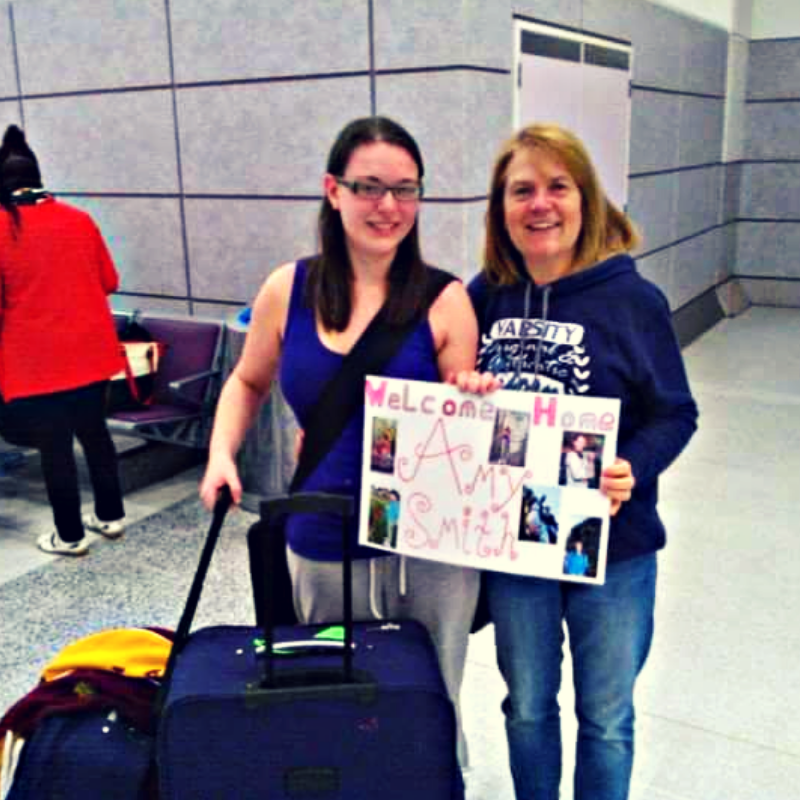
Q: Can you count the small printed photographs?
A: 6